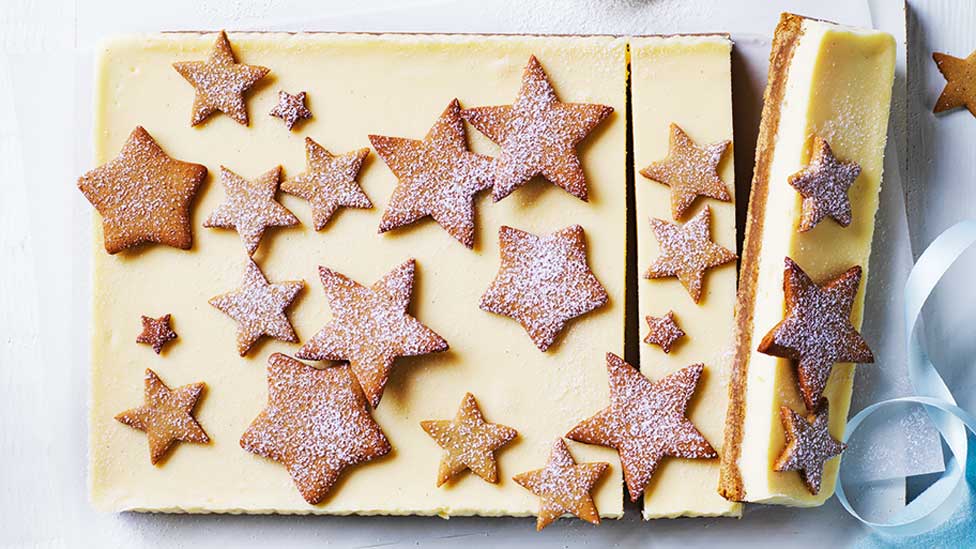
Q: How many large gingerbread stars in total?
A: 8